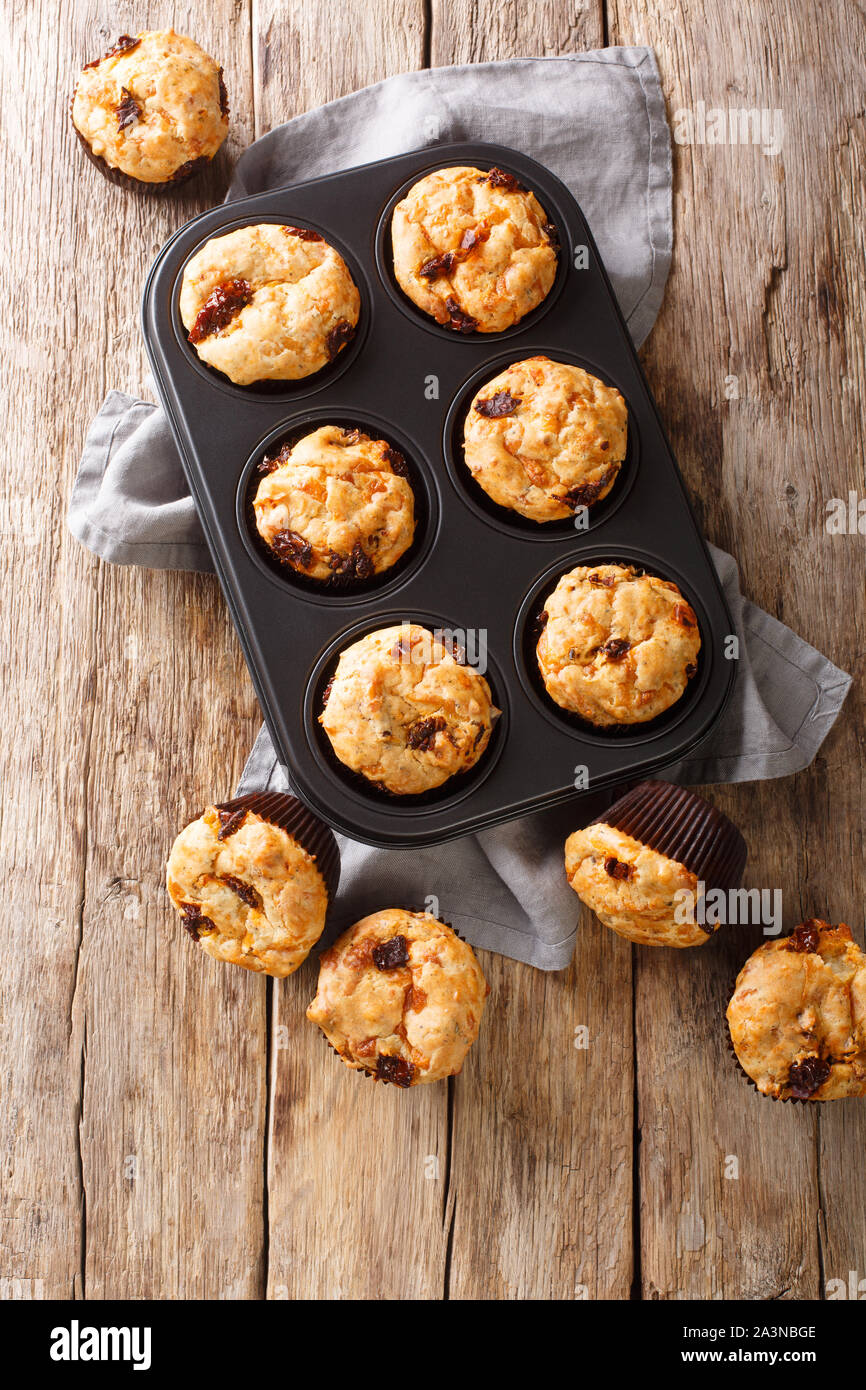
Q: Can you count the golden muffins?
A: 11